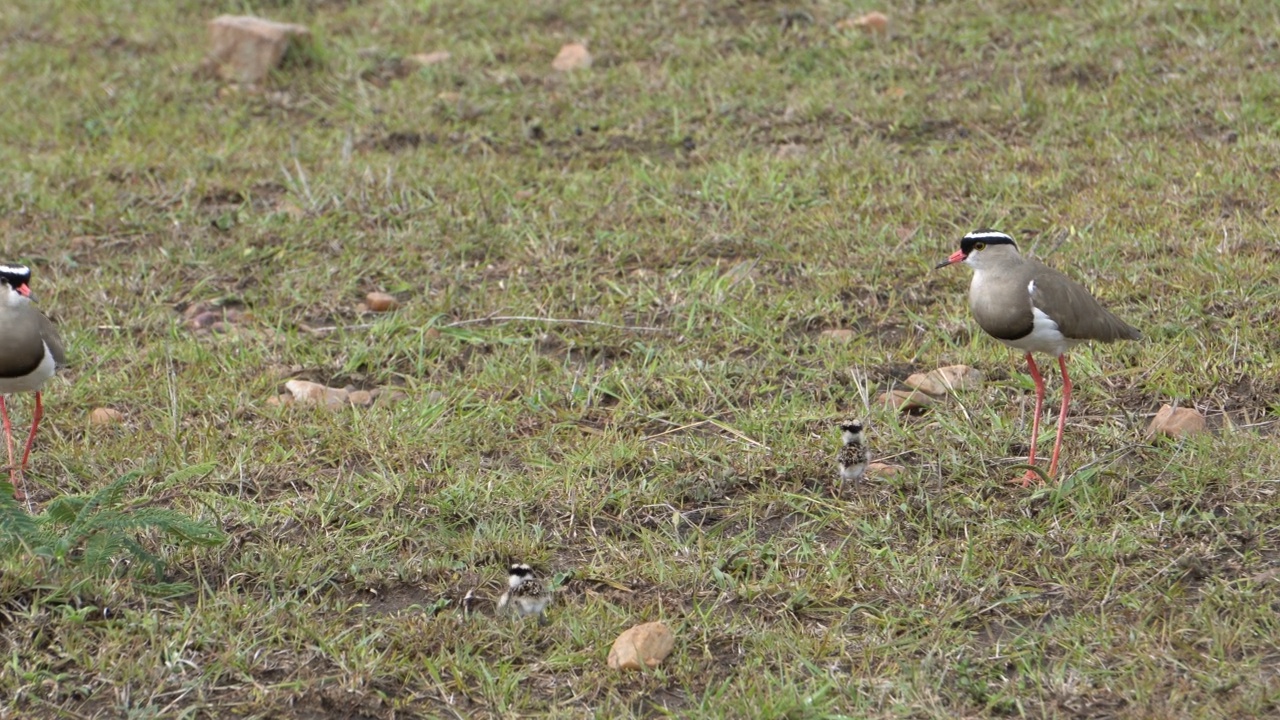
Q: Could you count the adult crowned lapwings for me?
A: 2